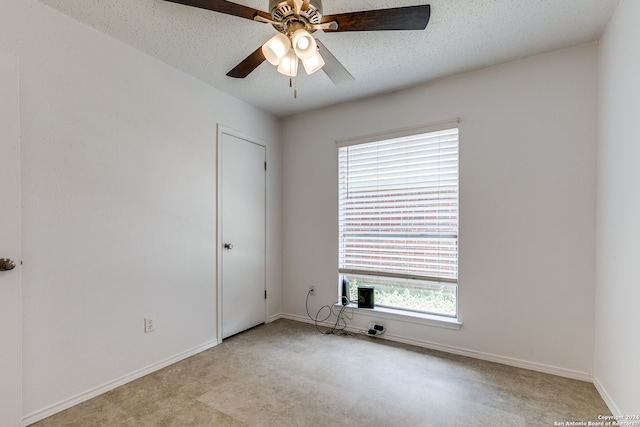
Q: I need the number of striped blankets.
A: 0